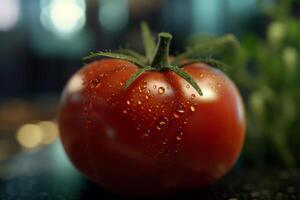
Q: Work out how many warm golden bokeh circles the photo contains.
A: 2